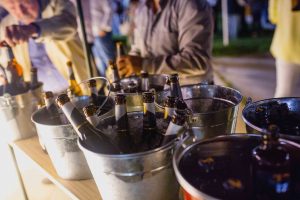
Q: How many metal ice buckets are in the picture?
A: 7